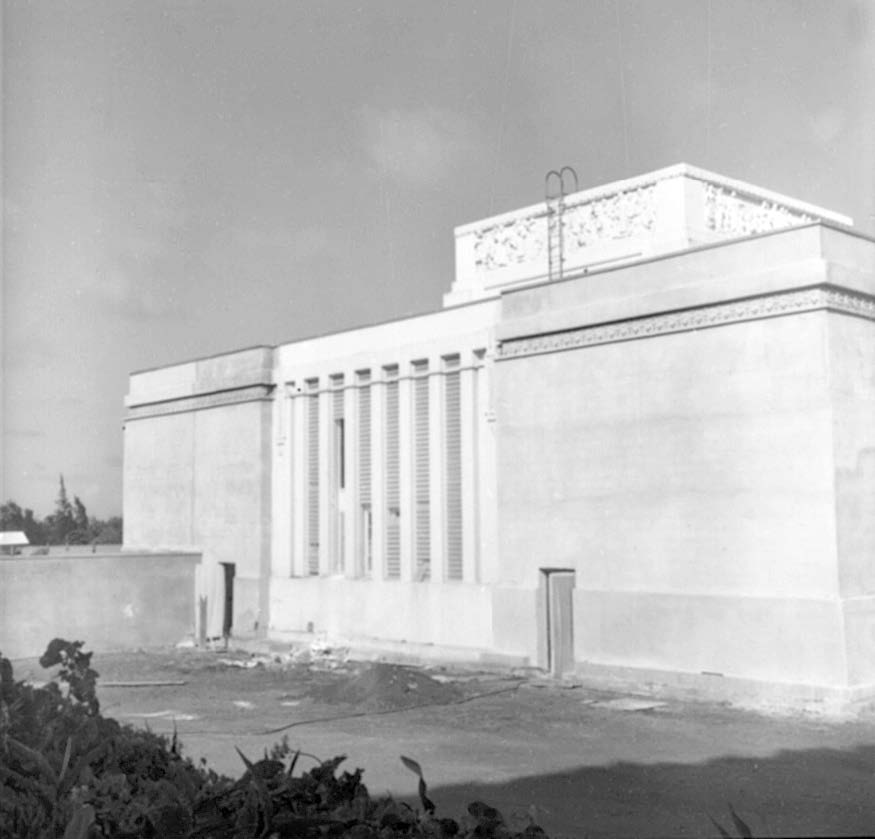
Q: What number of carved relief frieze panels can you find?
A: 2